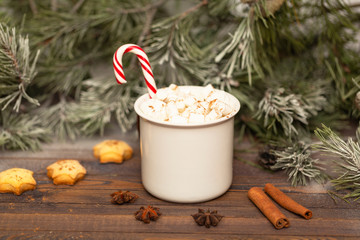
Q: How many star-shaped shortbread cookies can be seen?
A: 3